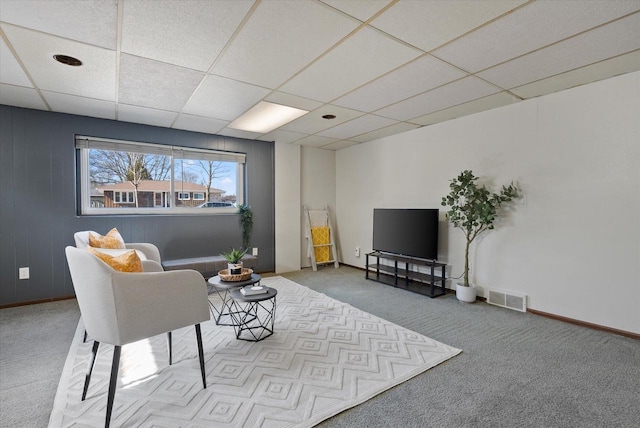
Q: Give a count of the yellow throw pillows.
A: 2